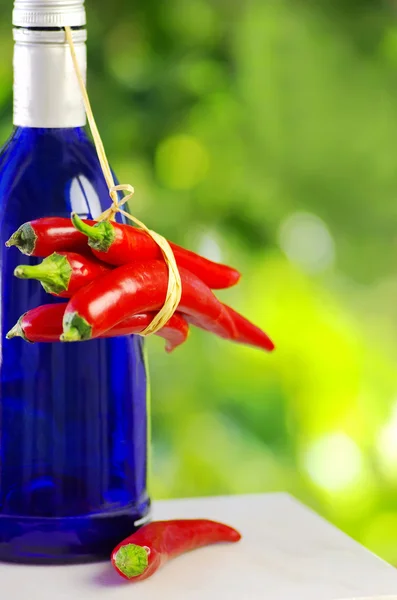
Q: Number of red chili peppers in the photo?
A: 6